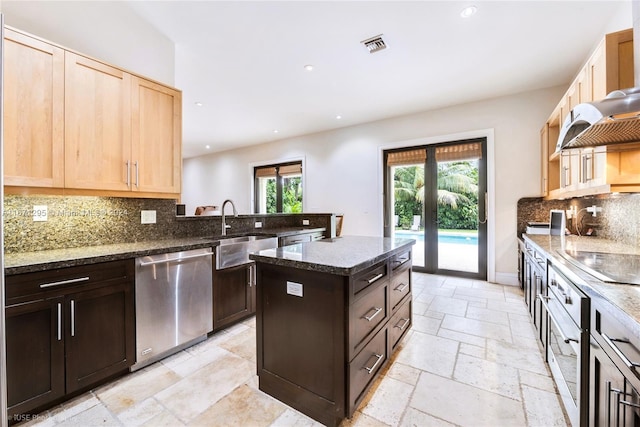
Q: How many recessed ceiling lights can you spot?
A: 6